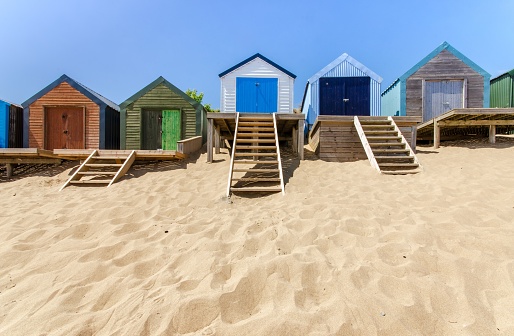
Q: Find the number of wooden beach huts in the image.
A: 7